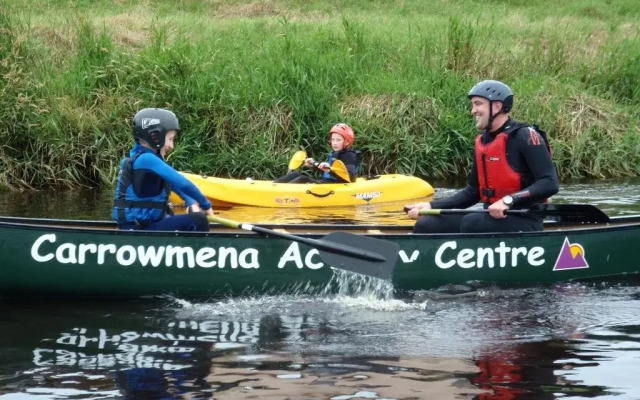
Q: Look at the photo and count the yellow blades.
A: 2